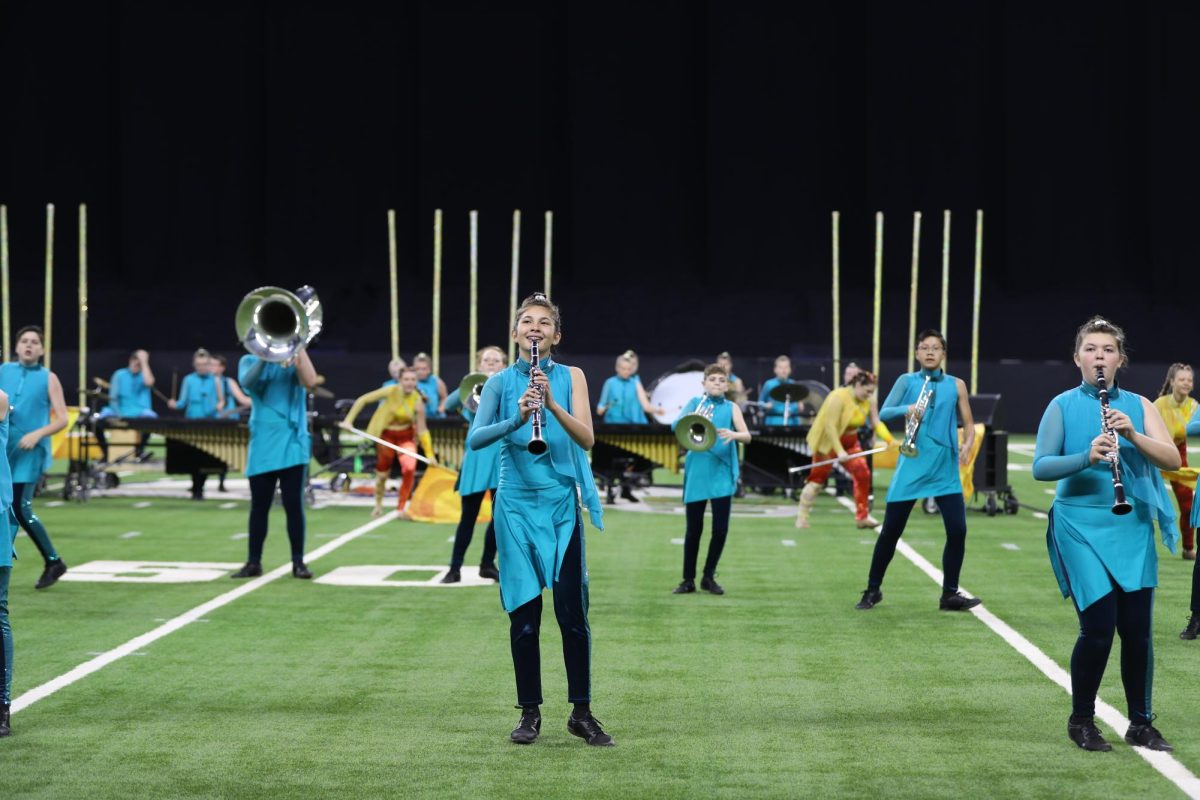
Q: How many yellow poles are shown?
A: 13